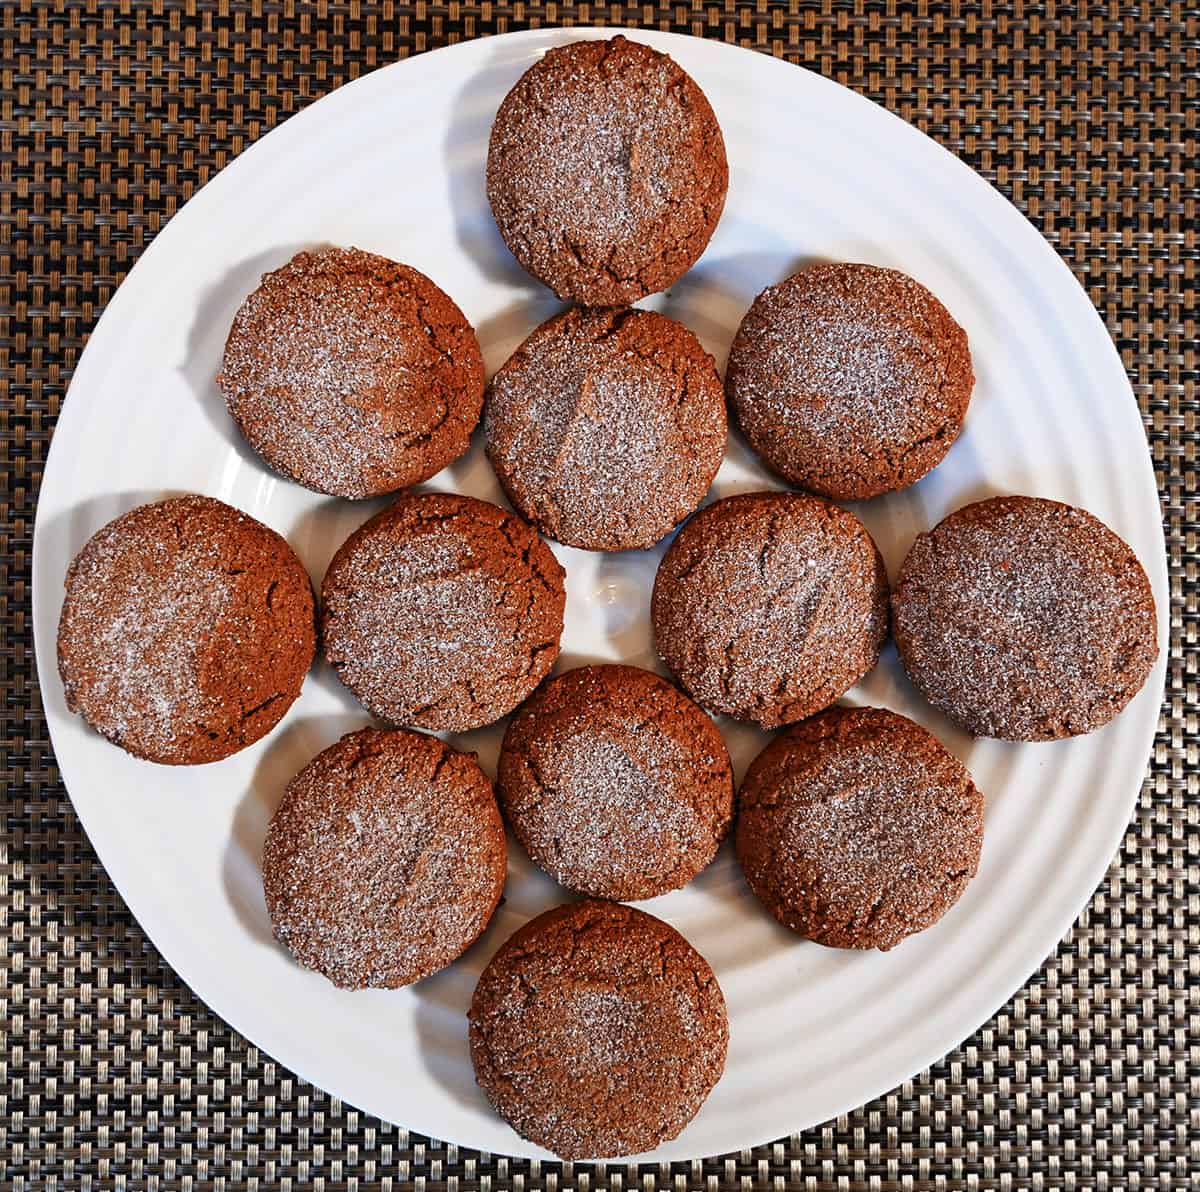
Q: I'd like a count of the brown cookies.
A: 12